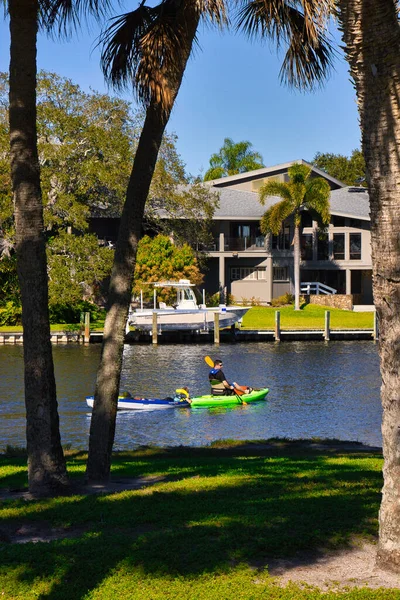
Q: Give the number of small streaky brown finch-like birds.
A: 0